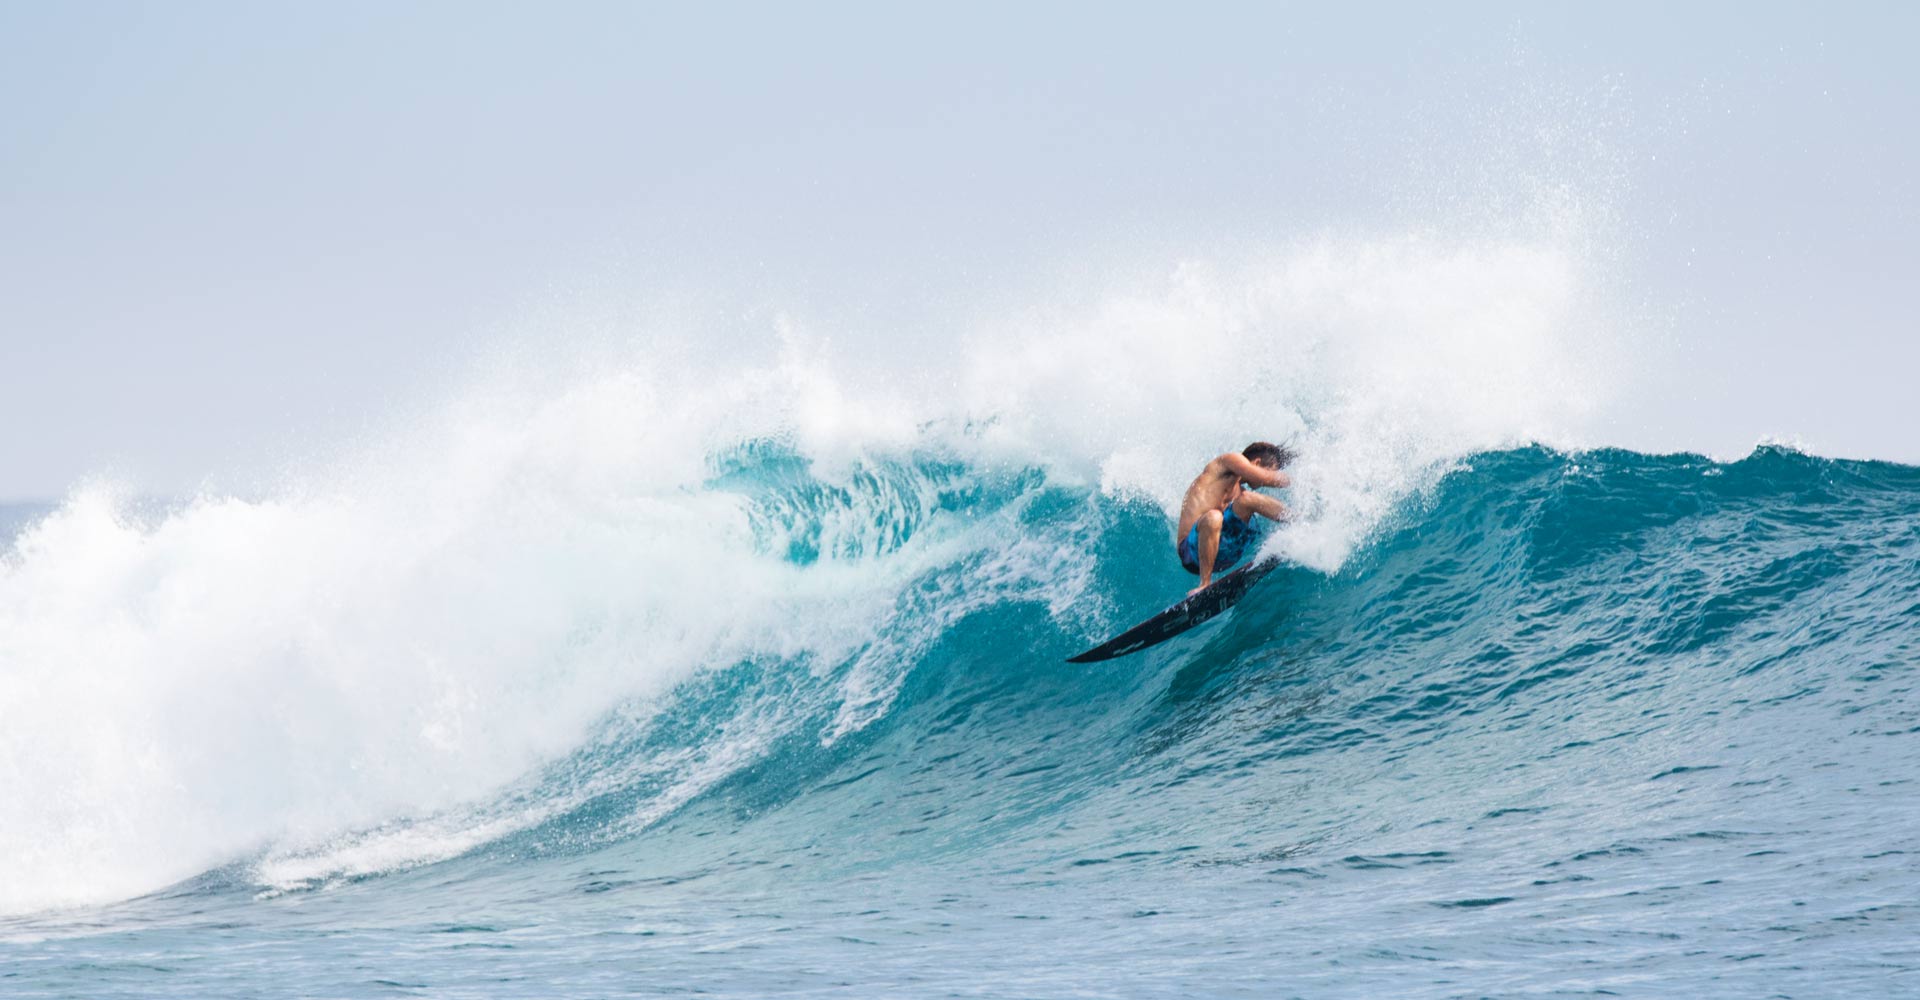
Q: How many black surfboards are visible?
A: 1